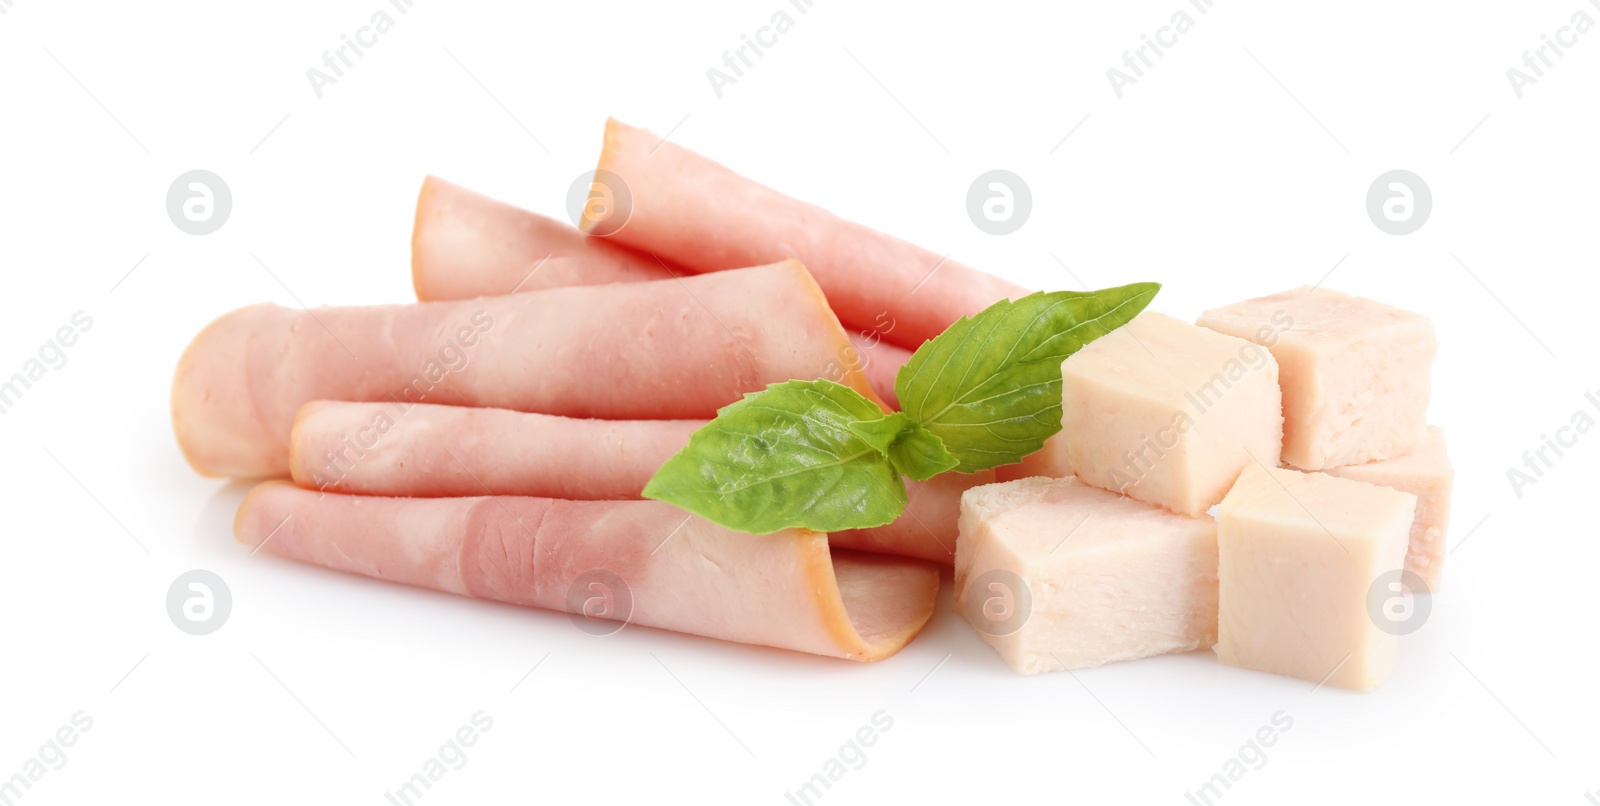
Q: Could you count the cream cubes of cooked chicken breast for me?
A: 5